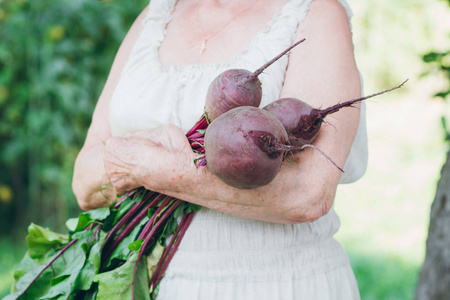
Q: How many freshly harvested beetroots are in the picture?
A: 3